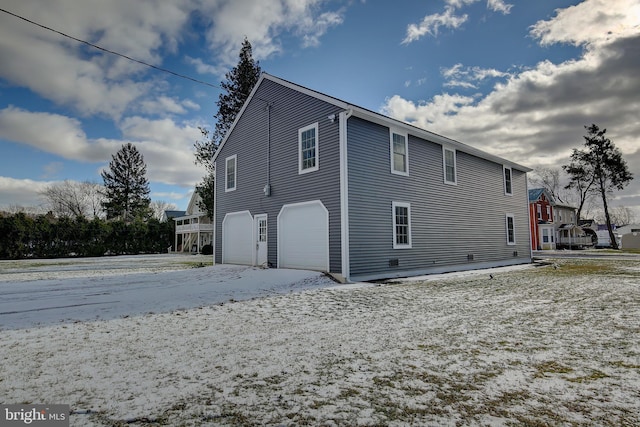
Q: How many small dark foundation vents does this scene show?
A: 3